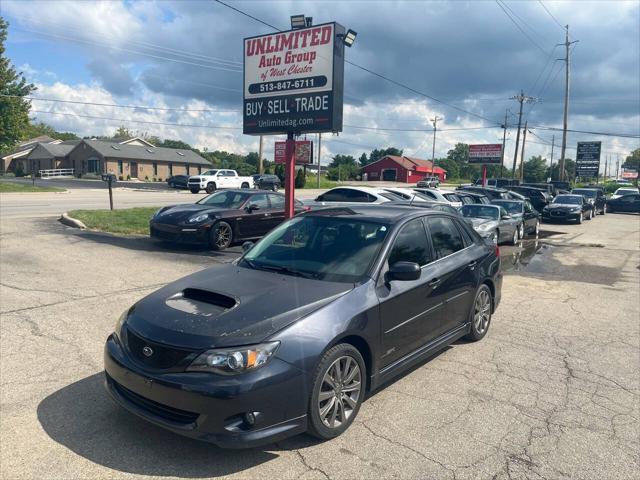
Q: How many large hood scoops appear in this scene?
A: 1